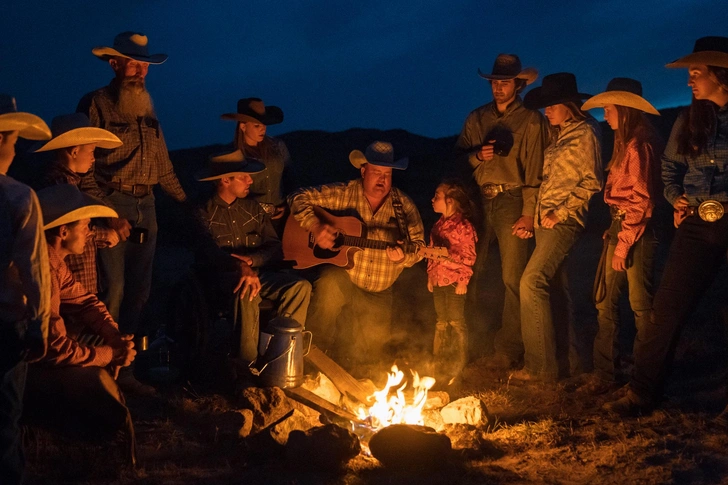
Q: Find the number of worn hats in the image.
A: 11